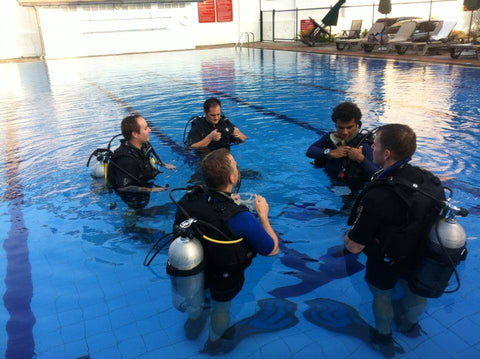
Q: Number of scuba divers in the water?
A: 5